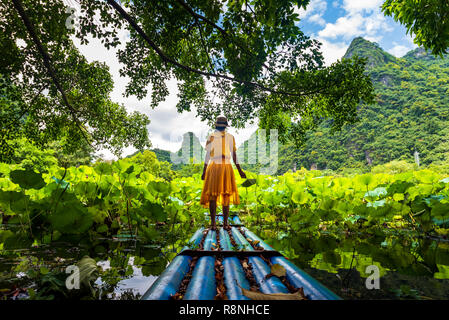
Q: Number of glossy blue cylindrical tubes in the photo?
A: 5